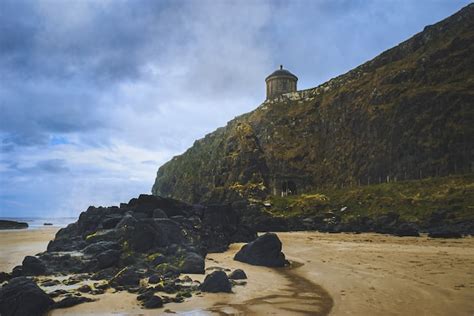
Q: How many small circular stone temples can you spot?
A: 1